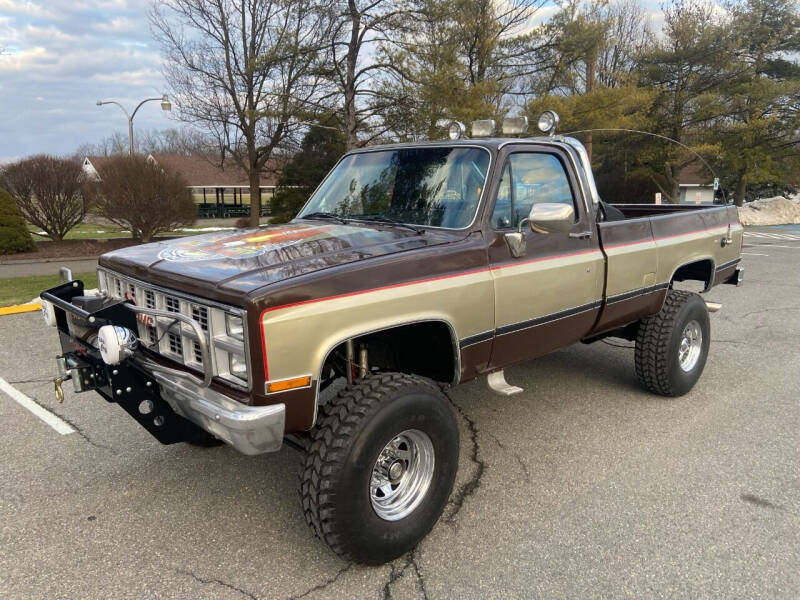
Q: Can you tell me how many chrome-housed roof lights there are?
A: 4